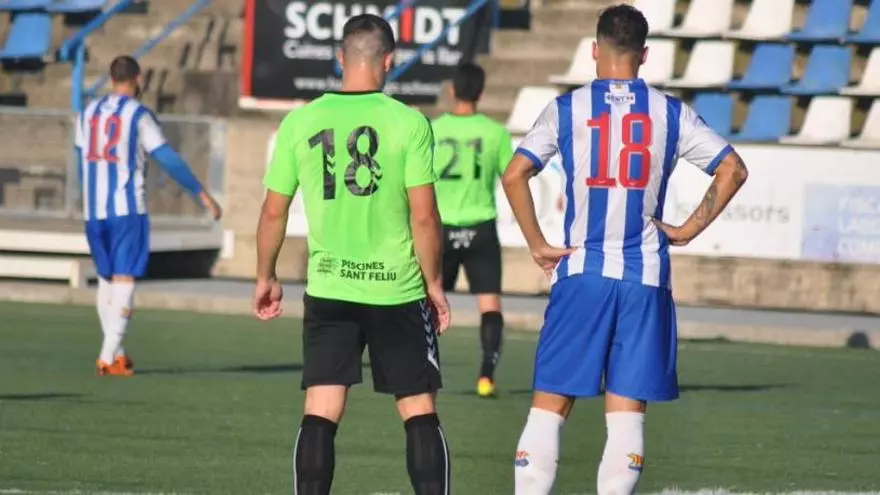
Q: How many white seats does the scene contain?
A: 10